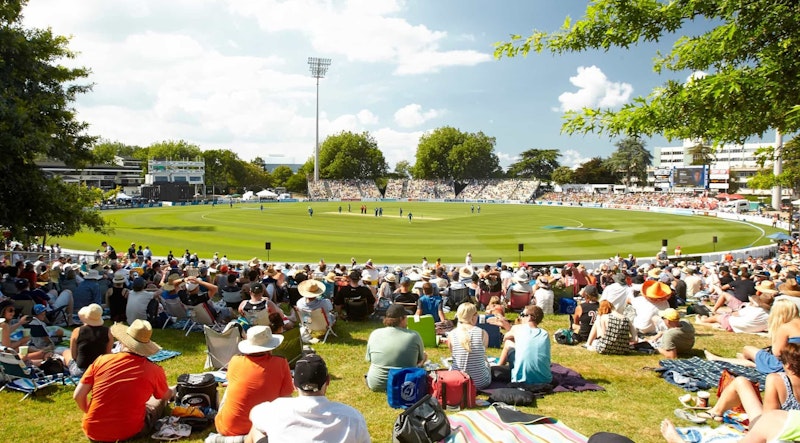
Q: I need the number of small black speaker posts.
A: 4